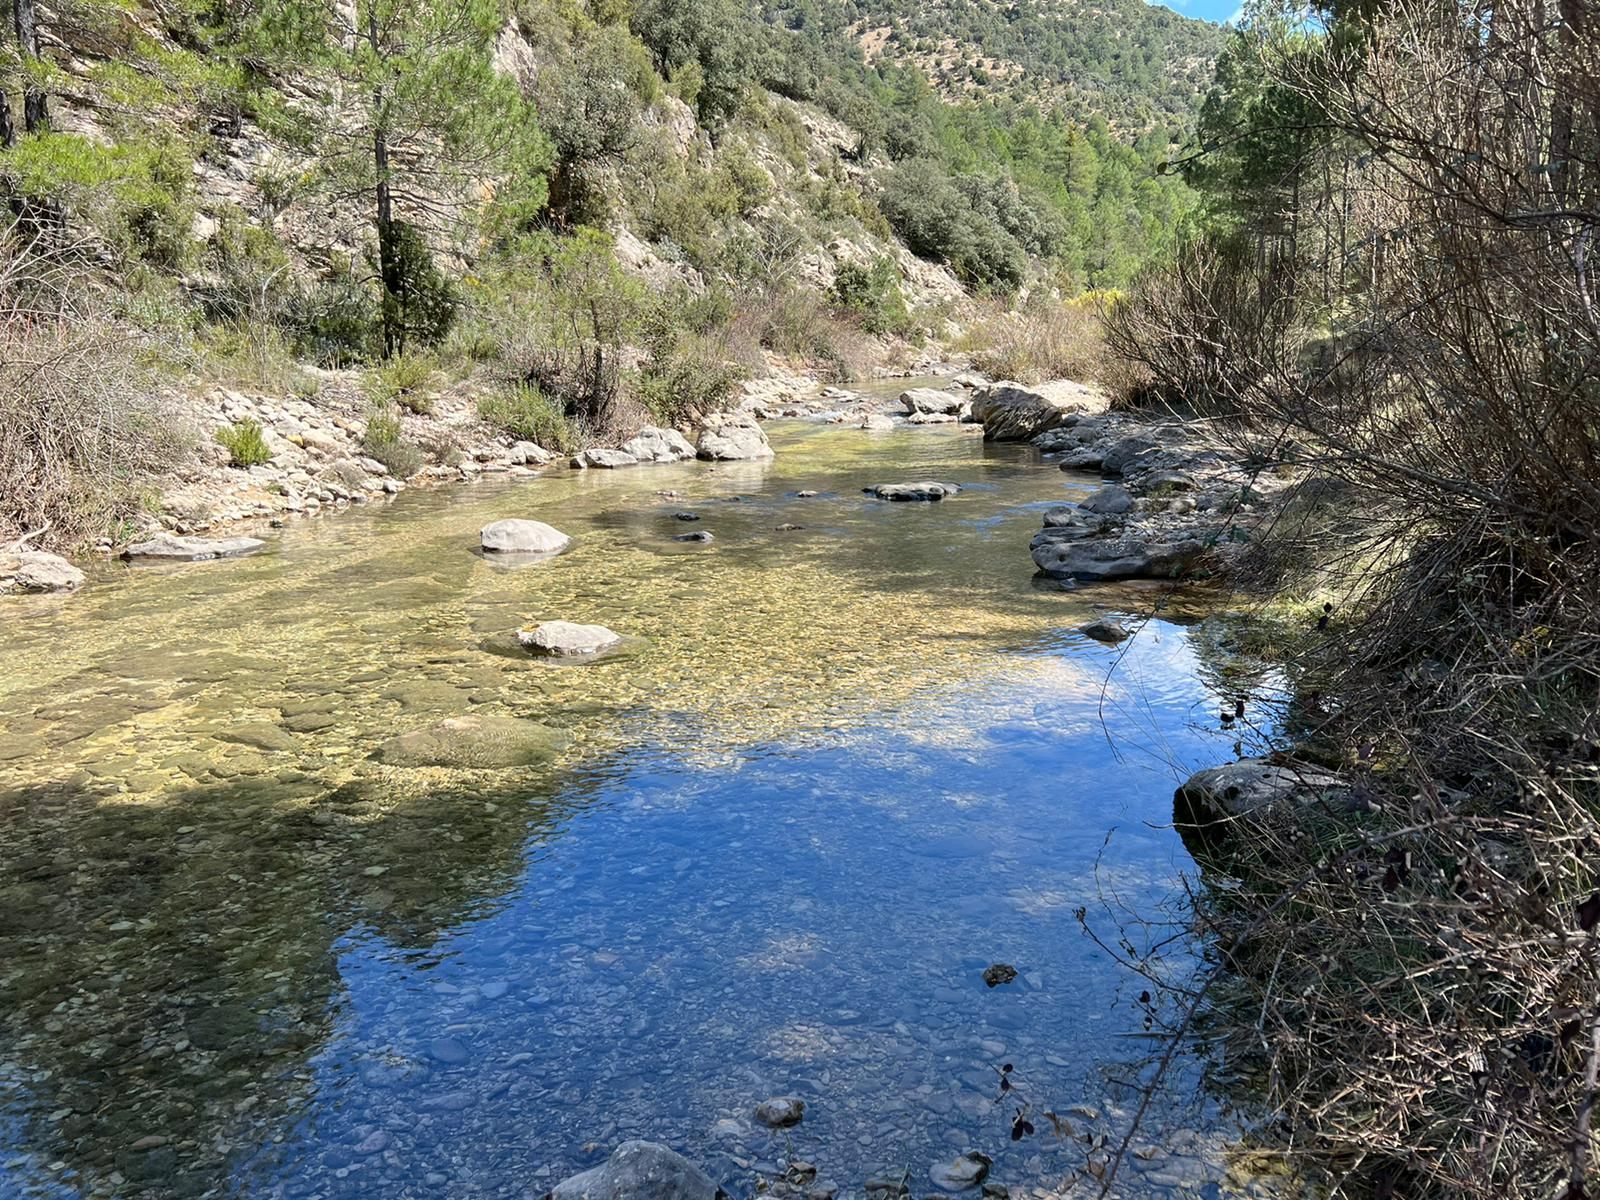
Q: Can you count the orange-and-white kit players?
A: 0